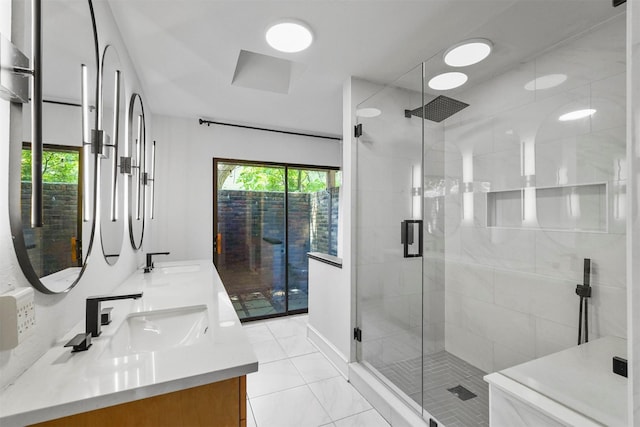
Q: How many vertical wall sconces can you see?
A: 4